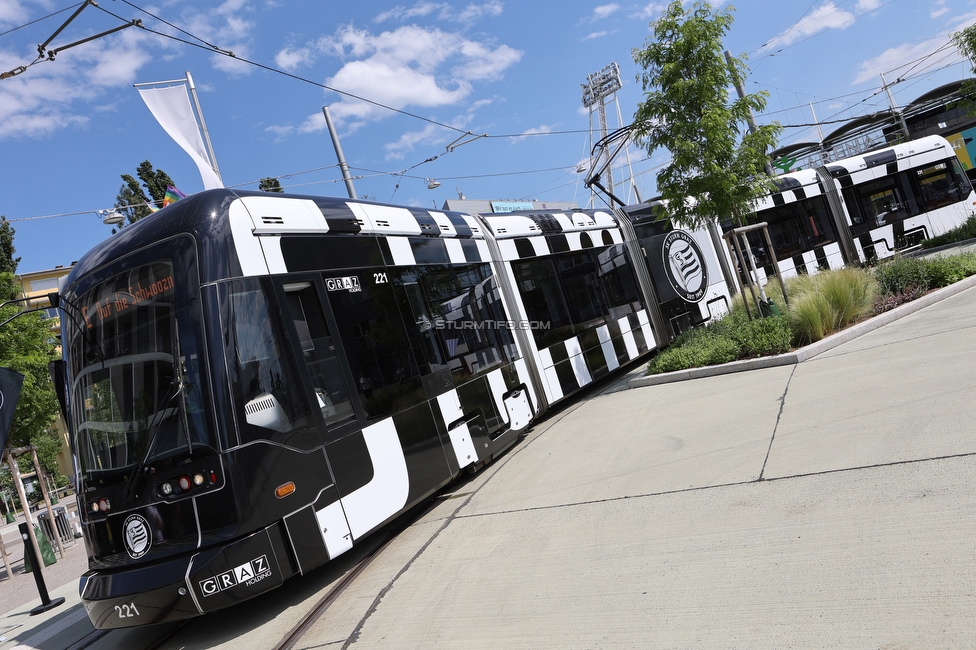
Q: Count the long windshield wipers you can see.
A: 1